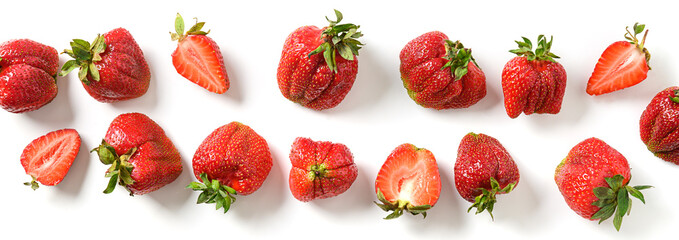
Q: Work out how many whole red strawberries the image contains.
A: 11